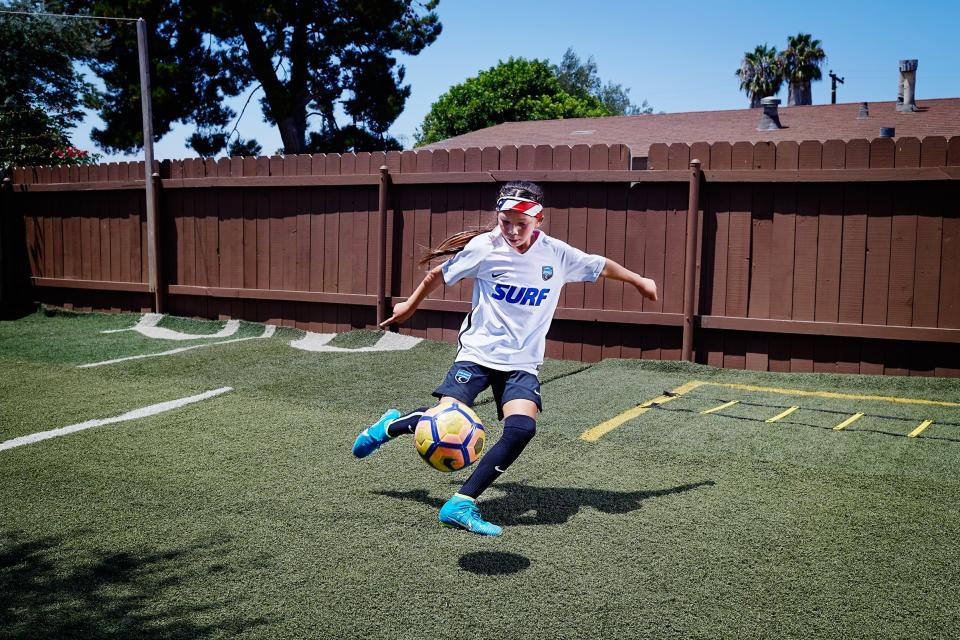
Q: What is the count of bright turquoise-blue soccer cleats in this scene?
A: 2